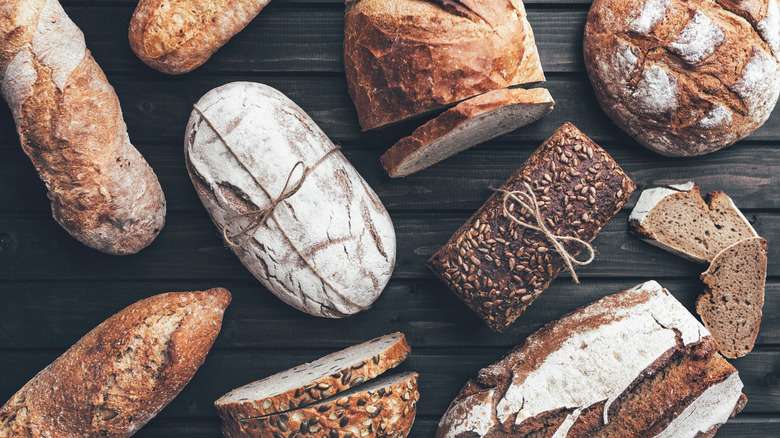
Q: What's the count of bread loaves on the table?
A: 9